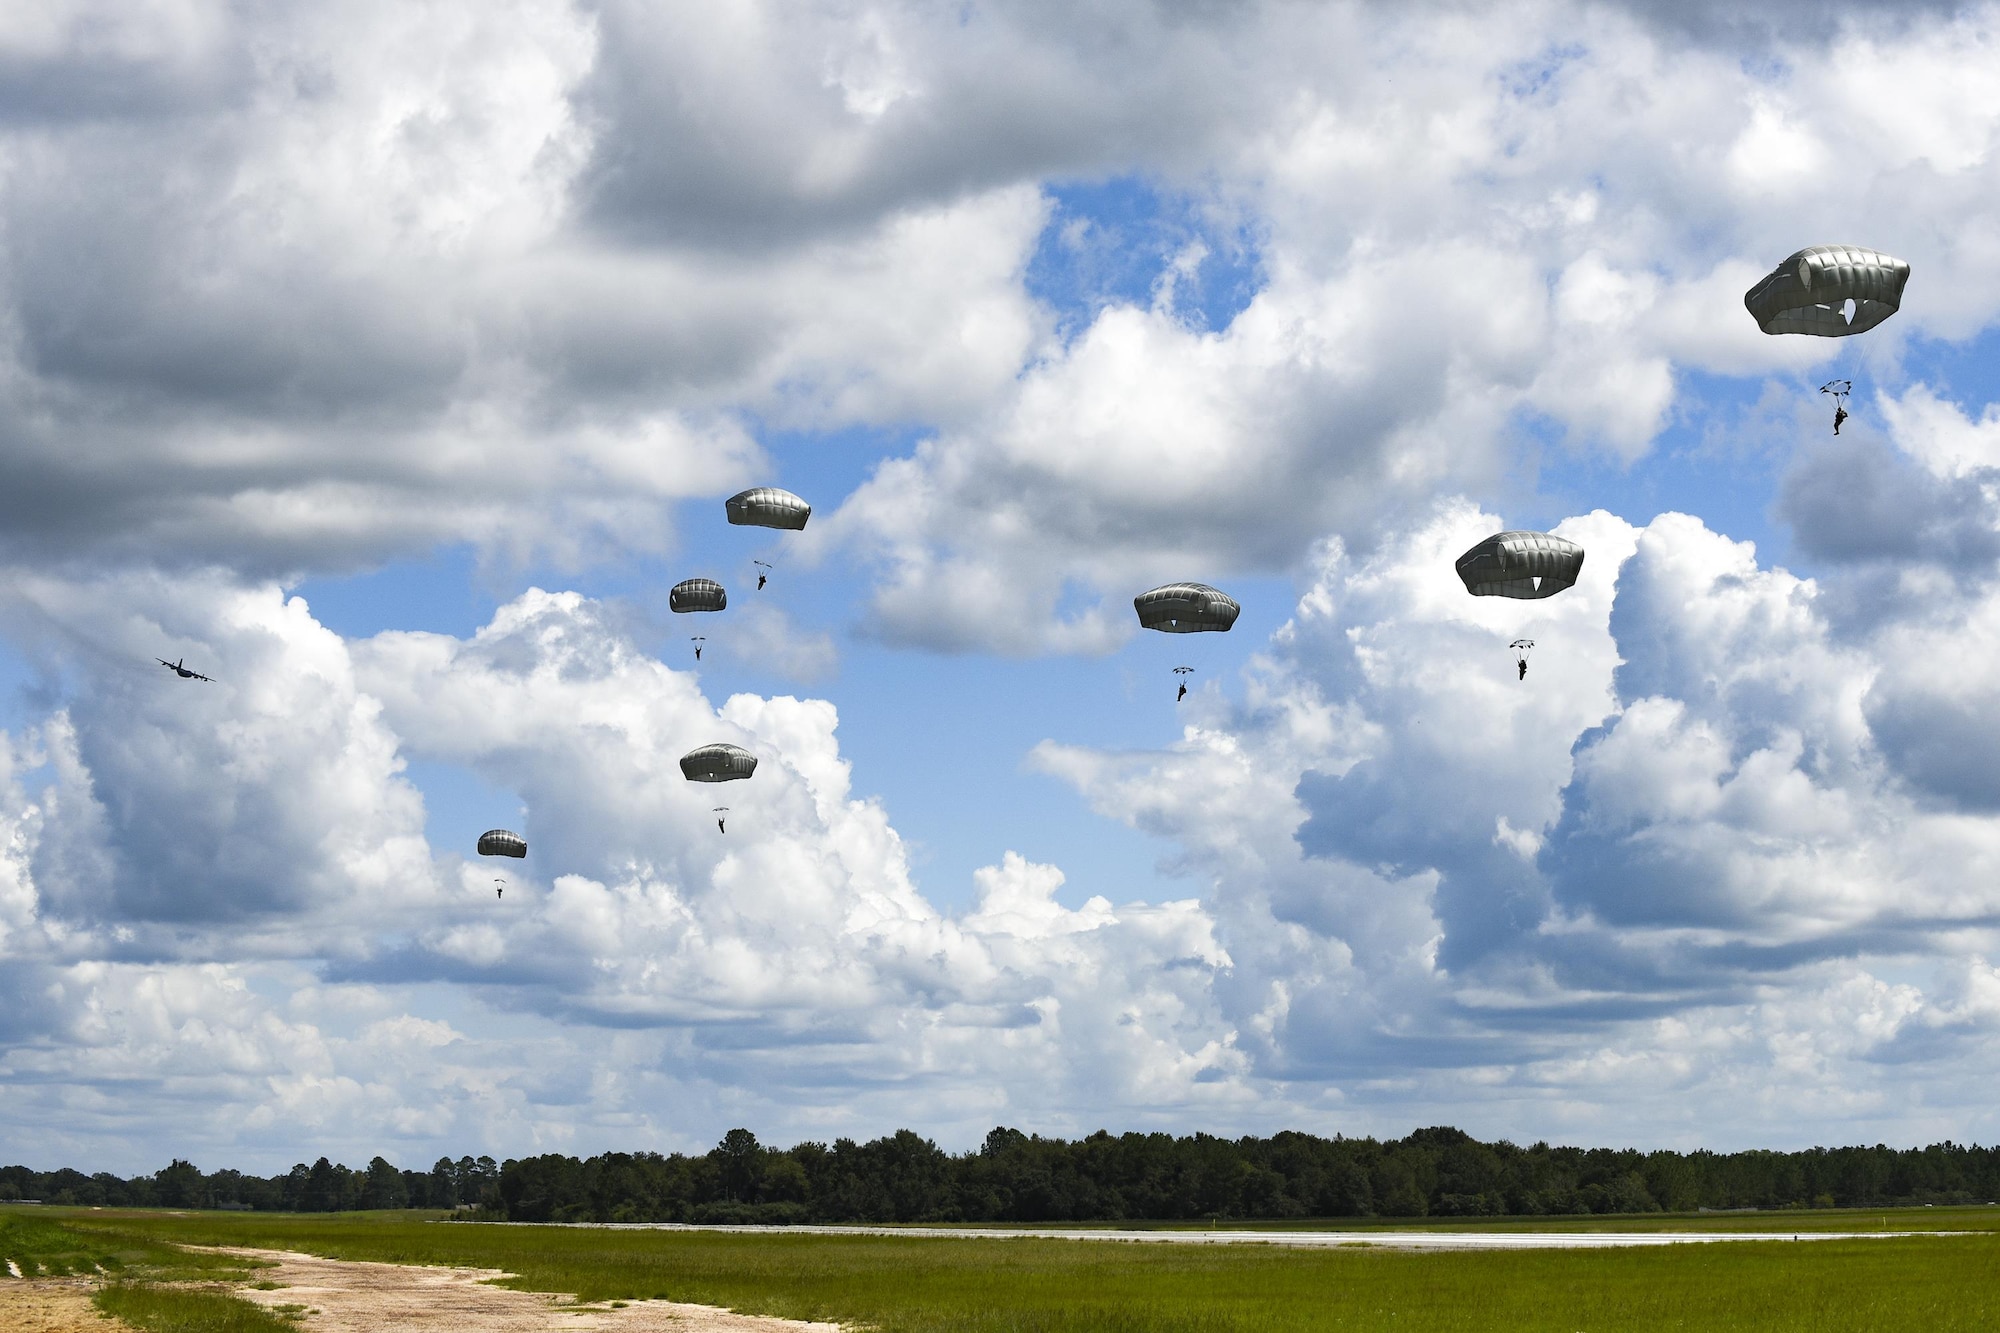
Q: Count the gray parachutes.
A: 7